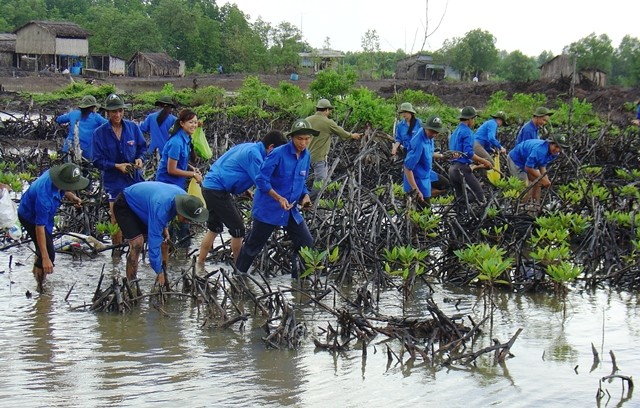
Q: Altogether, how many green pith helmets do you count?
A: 13